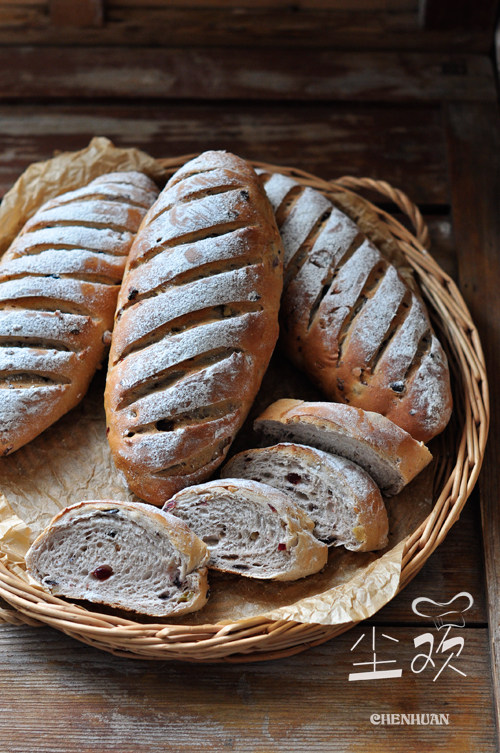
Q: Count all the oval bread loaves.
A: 3